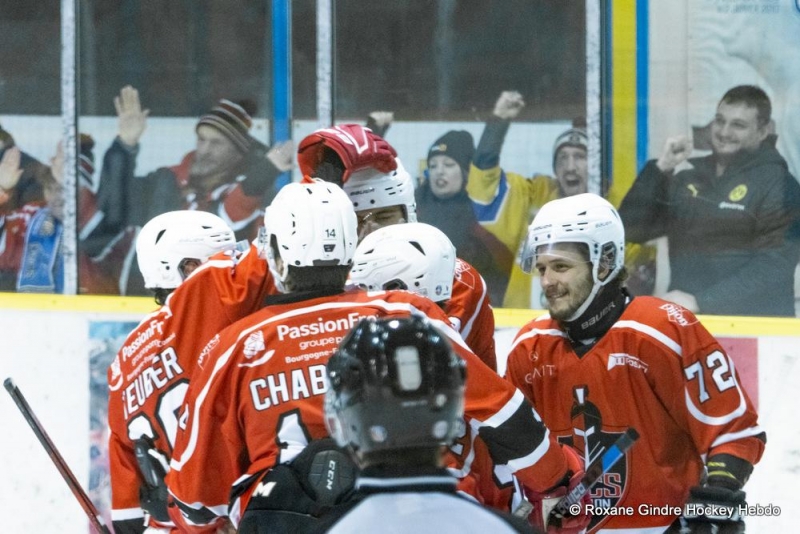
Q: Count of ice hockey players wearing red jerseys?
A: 5